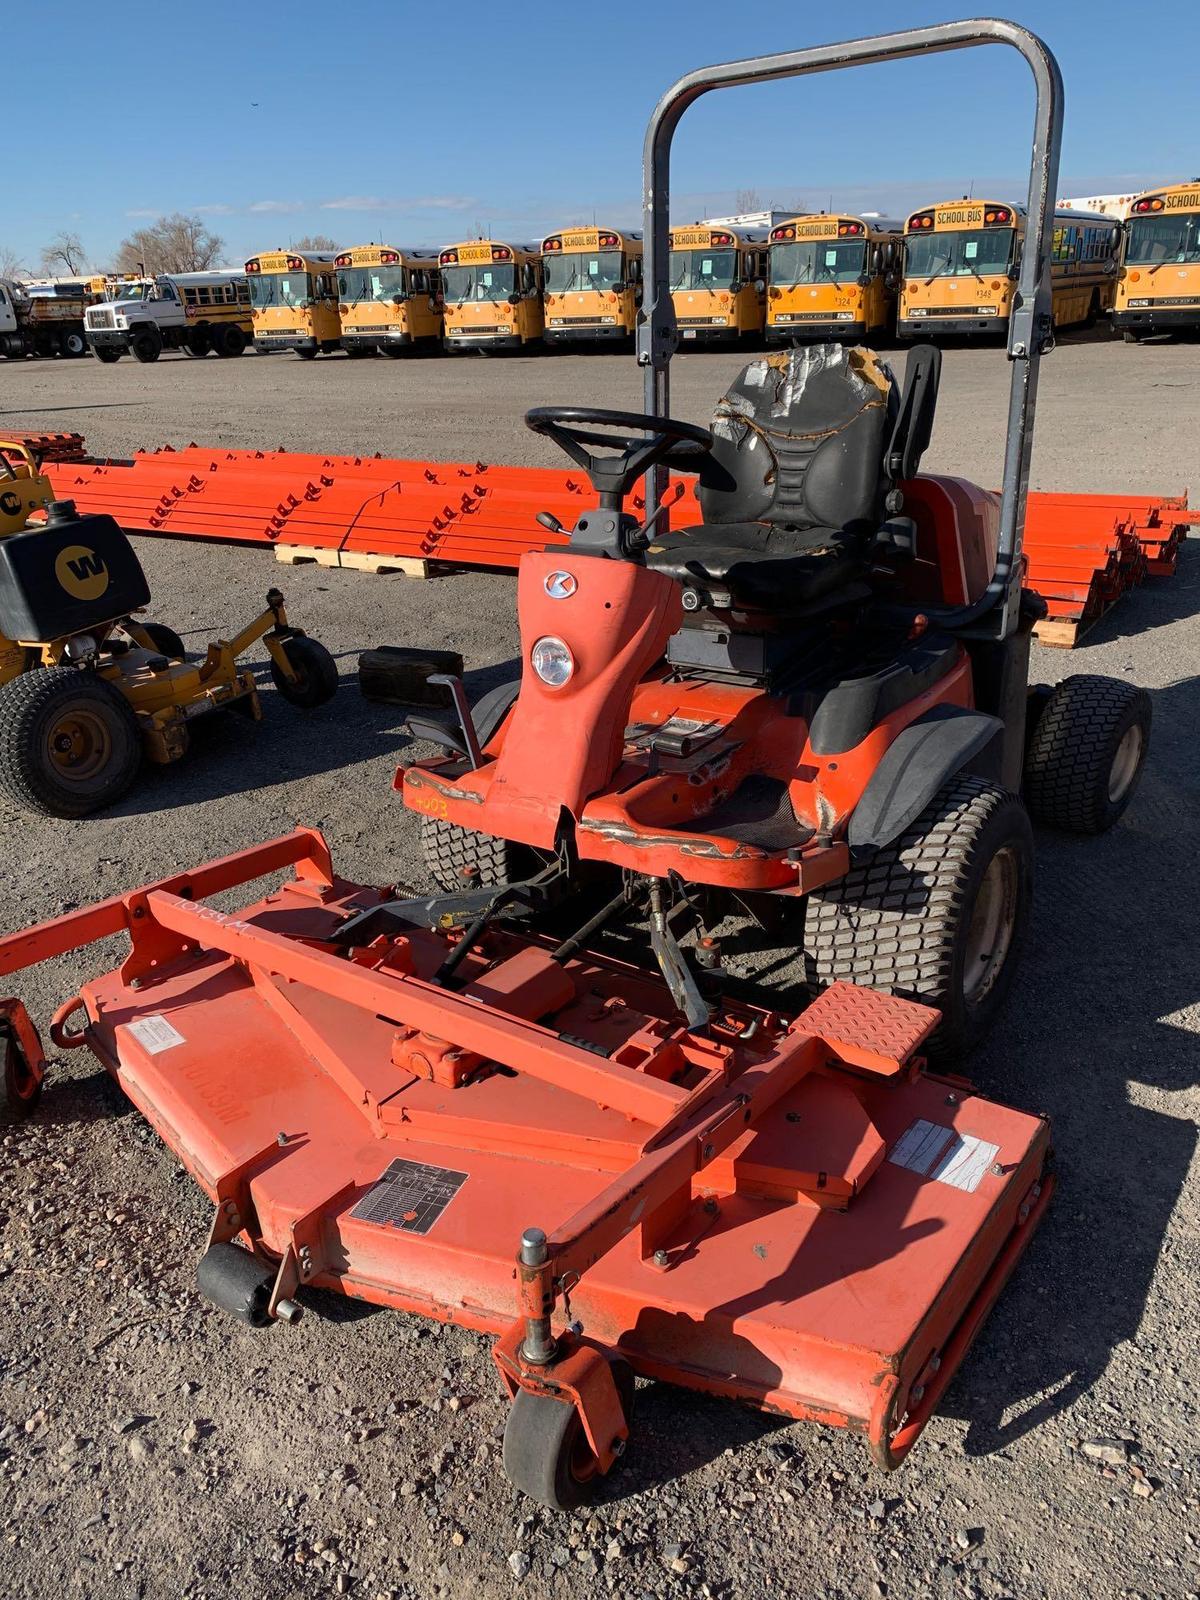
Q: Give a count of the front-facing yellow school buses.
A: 8